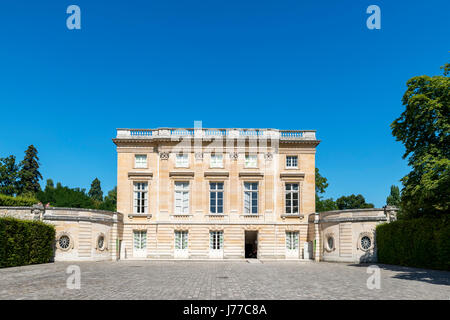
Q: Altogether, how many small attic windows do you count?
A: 5